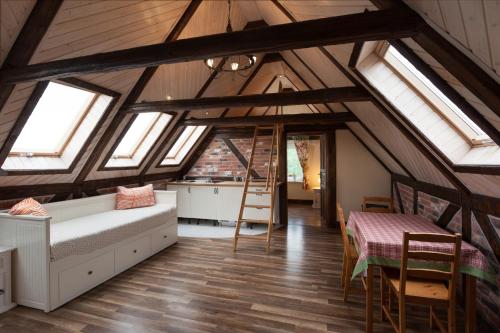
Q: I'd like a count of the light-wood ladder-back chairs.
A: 3